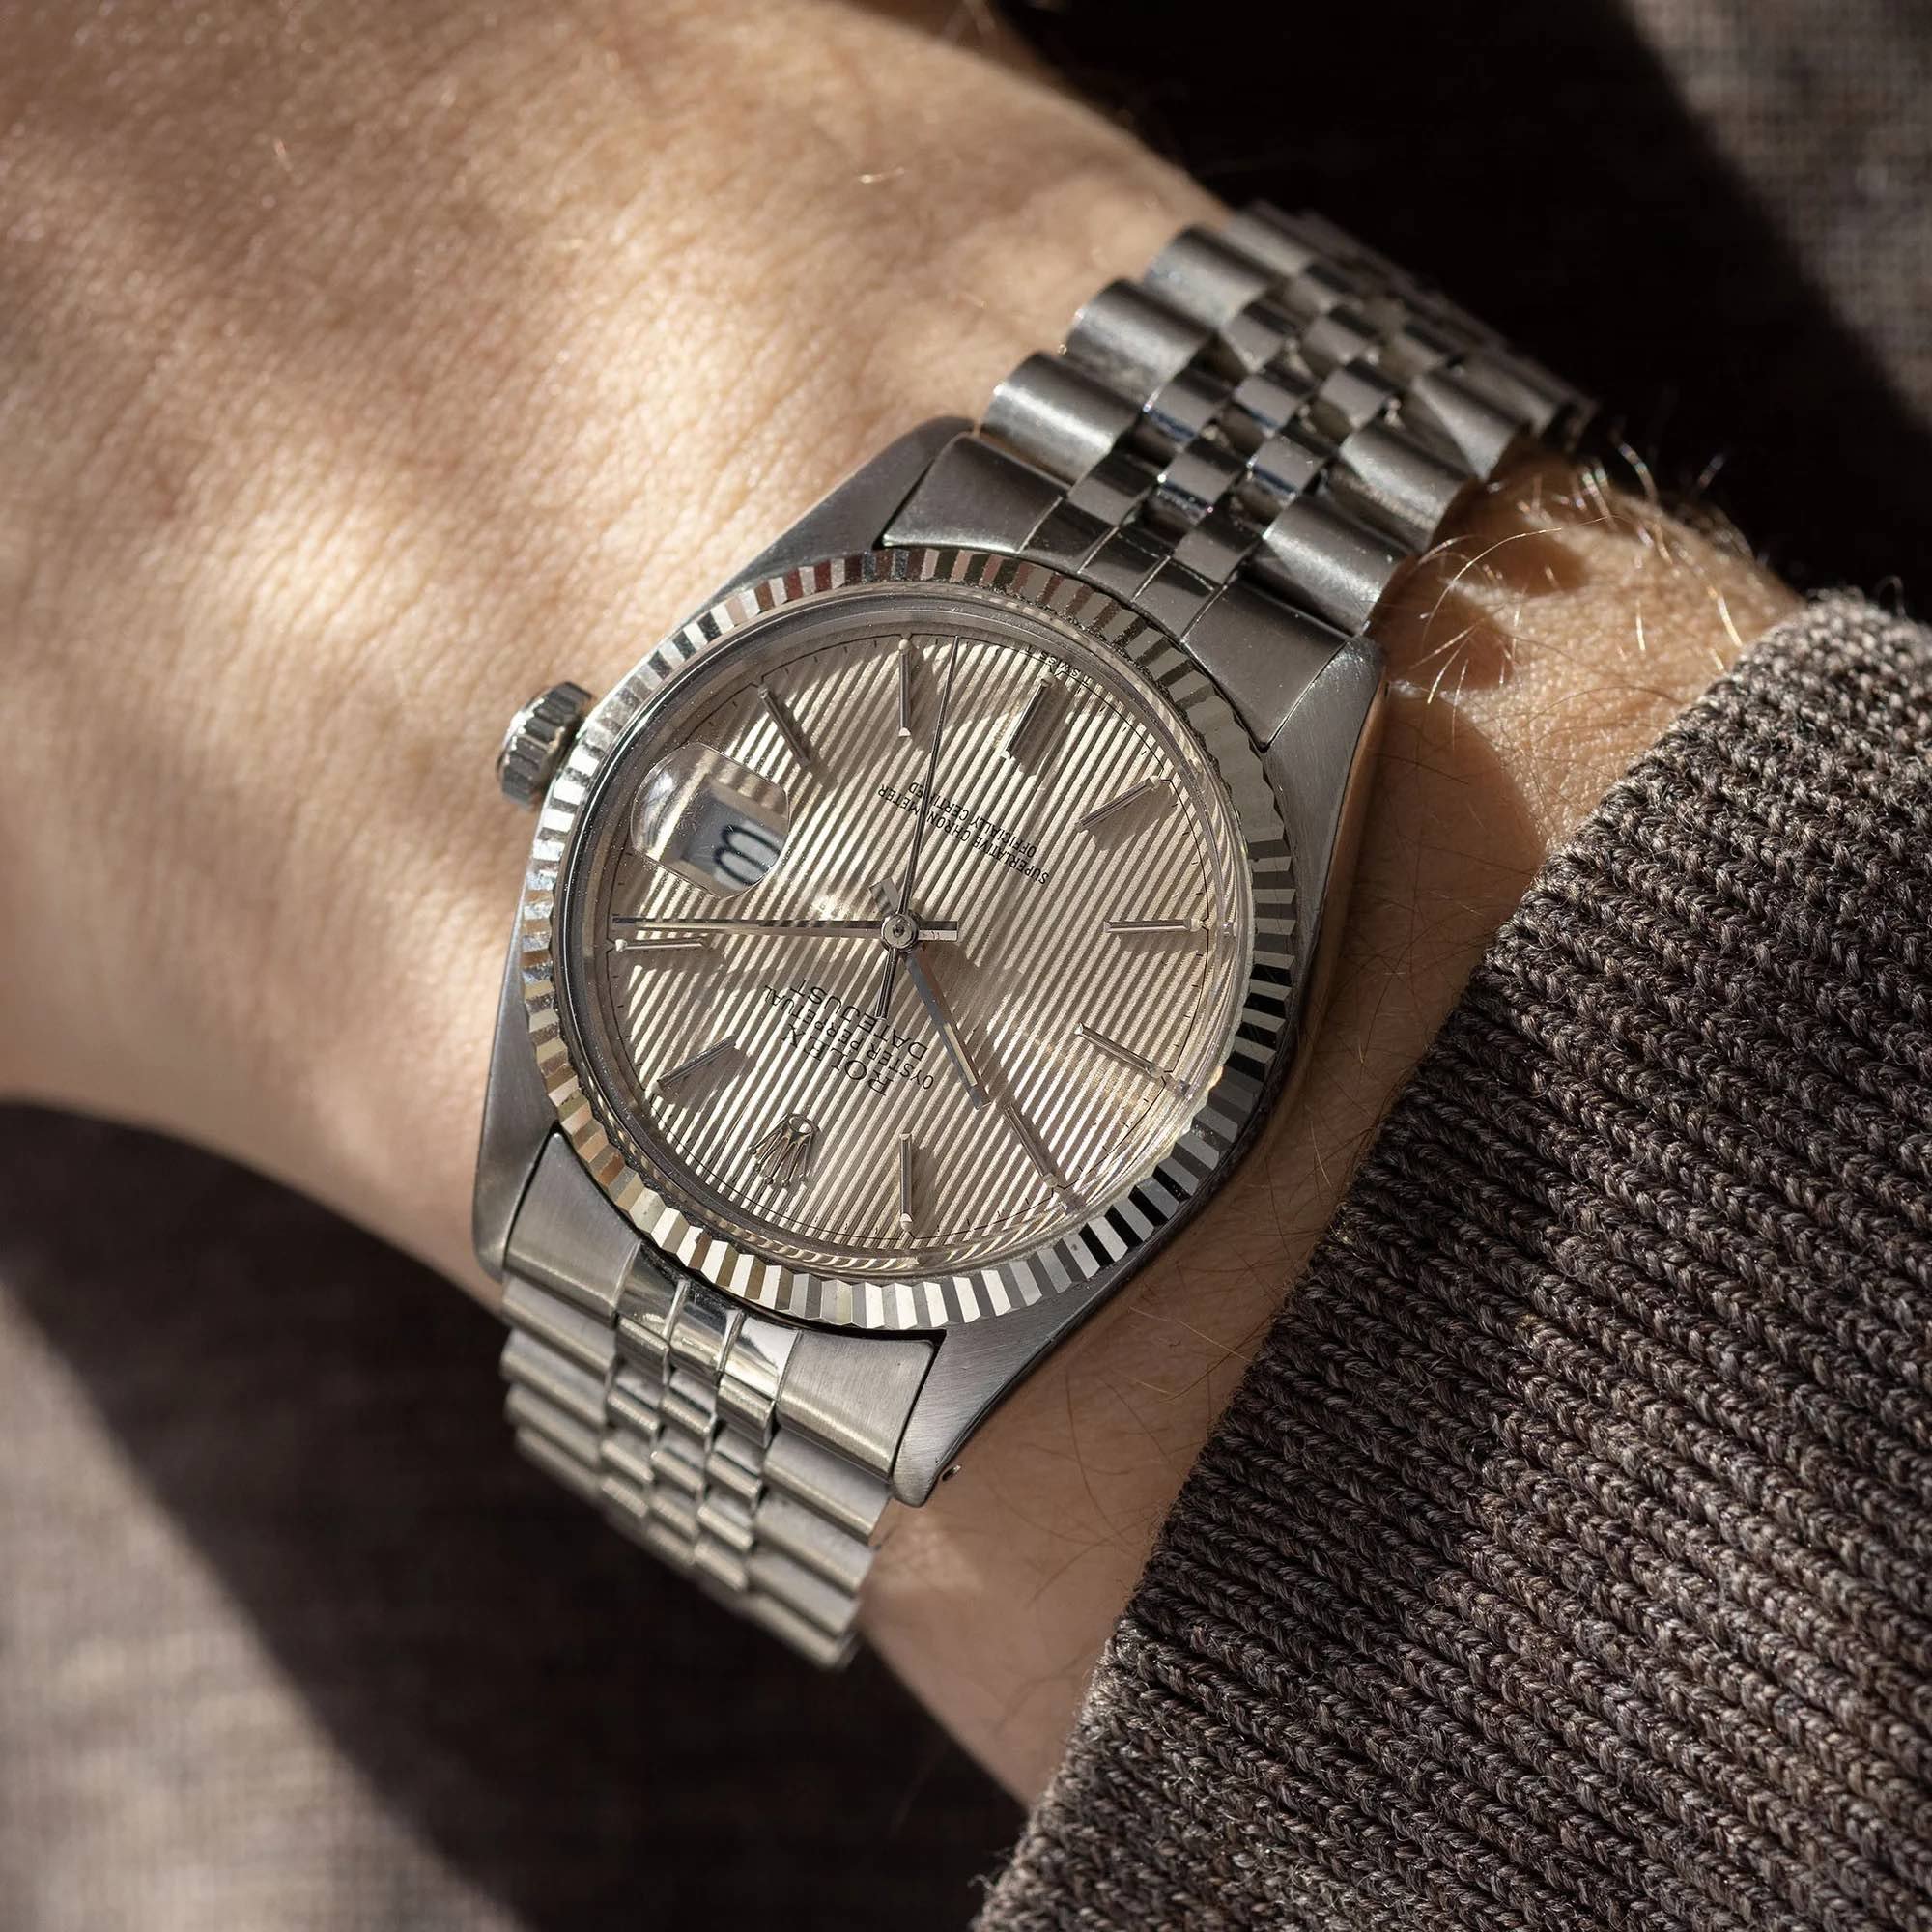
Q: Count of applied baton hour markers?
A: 10